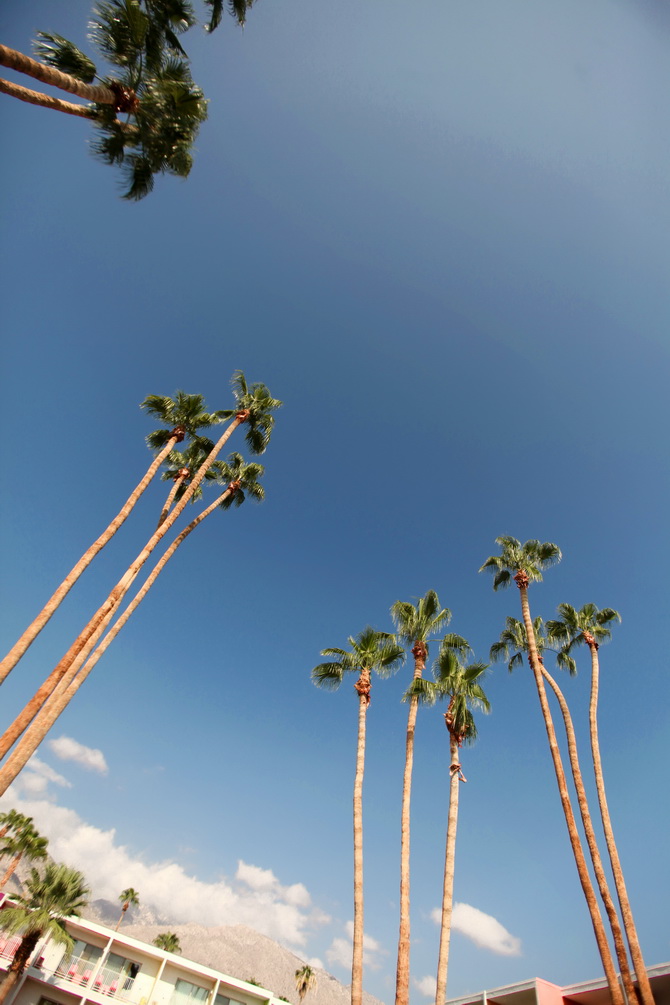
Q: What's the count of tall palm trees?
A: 12